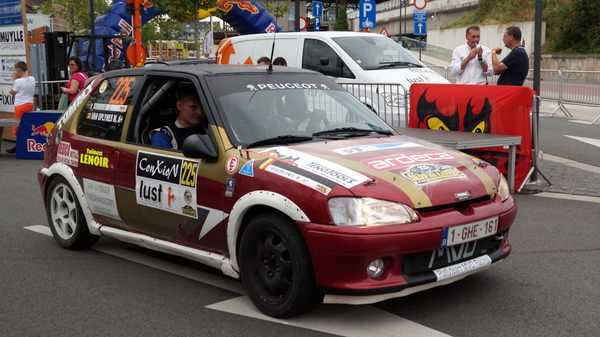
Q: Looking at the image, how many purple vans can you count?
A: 0